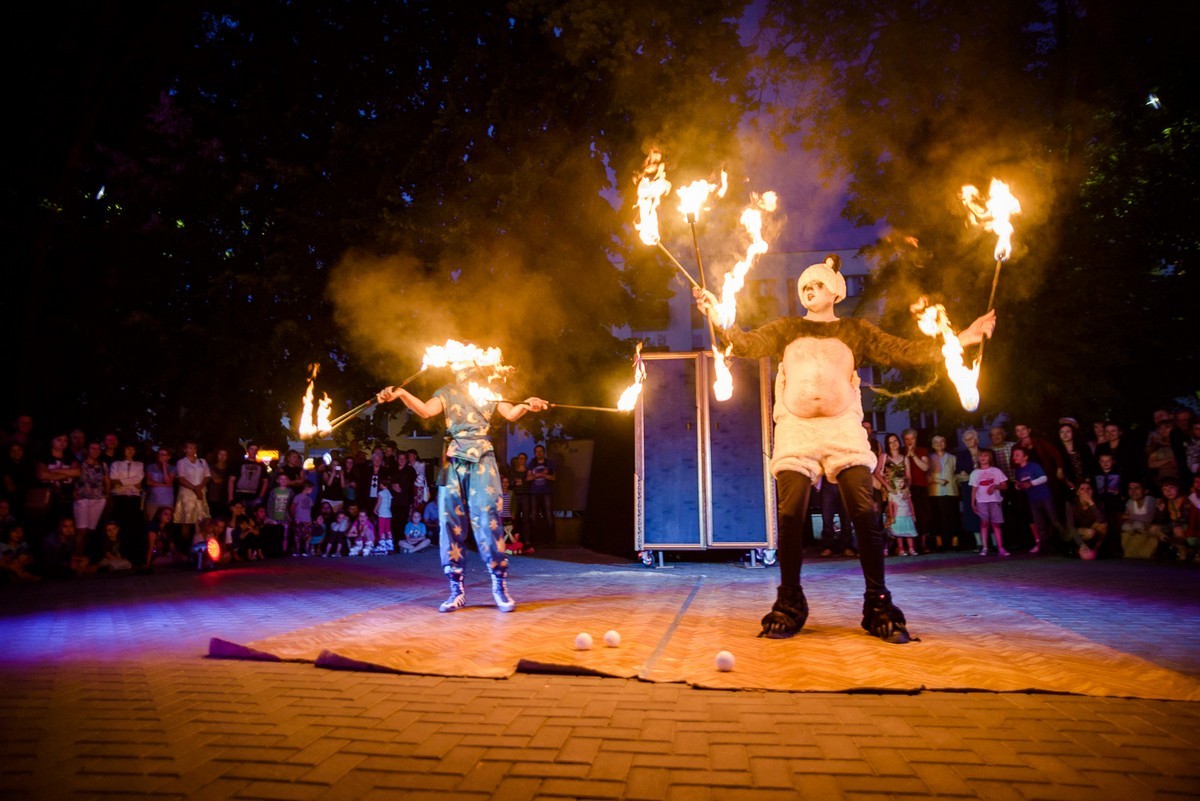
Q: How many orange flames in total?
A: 11